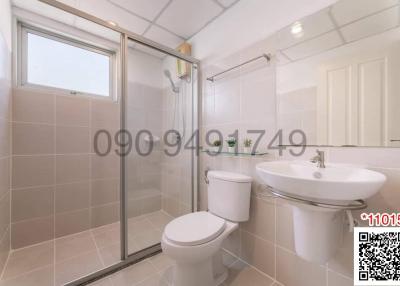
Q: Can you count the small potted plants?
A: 3